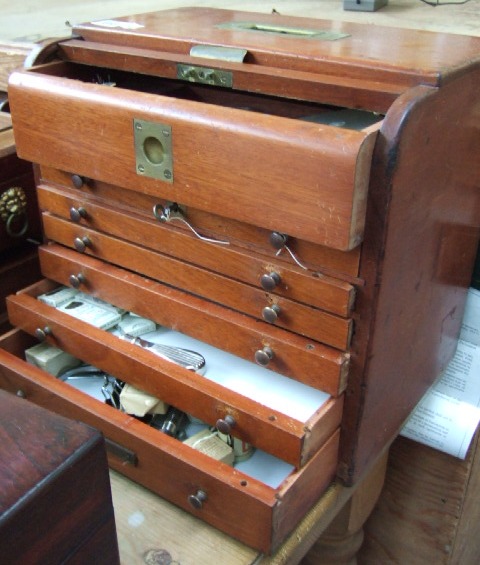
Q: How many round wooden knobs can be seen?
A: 12